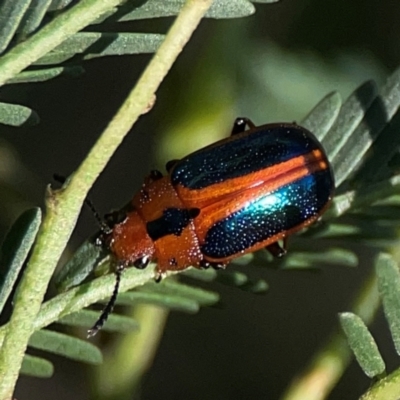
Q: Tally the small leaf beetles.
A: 1